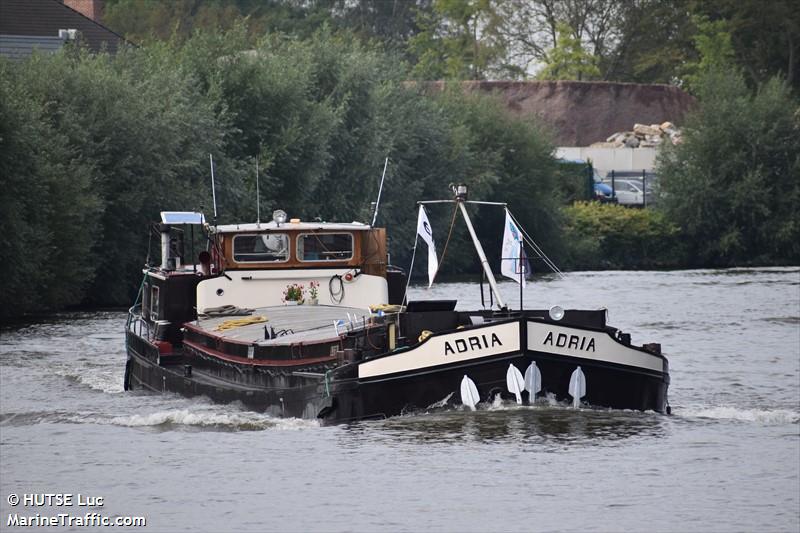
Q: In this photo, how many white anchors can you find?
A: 4